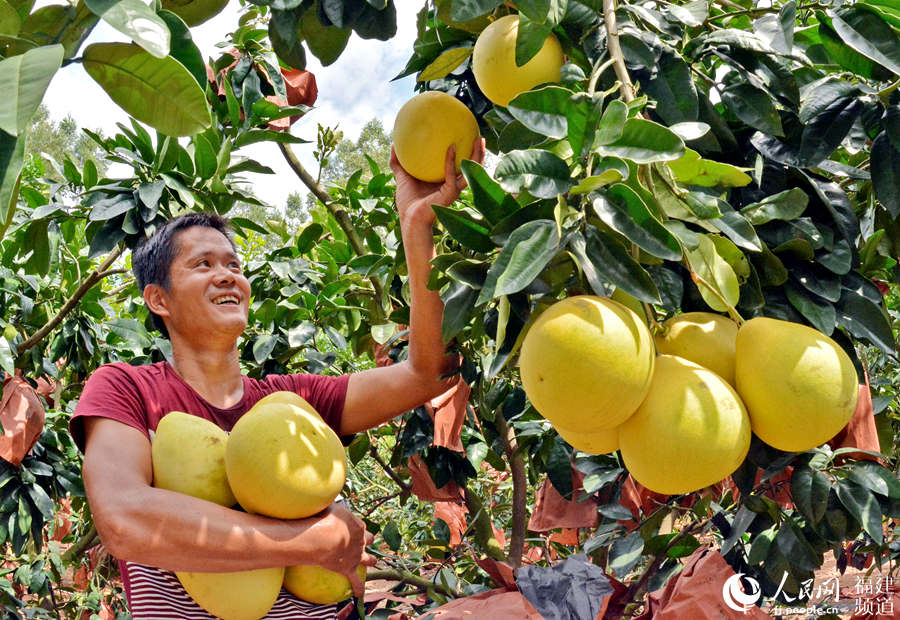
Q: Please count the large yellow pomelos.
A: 12